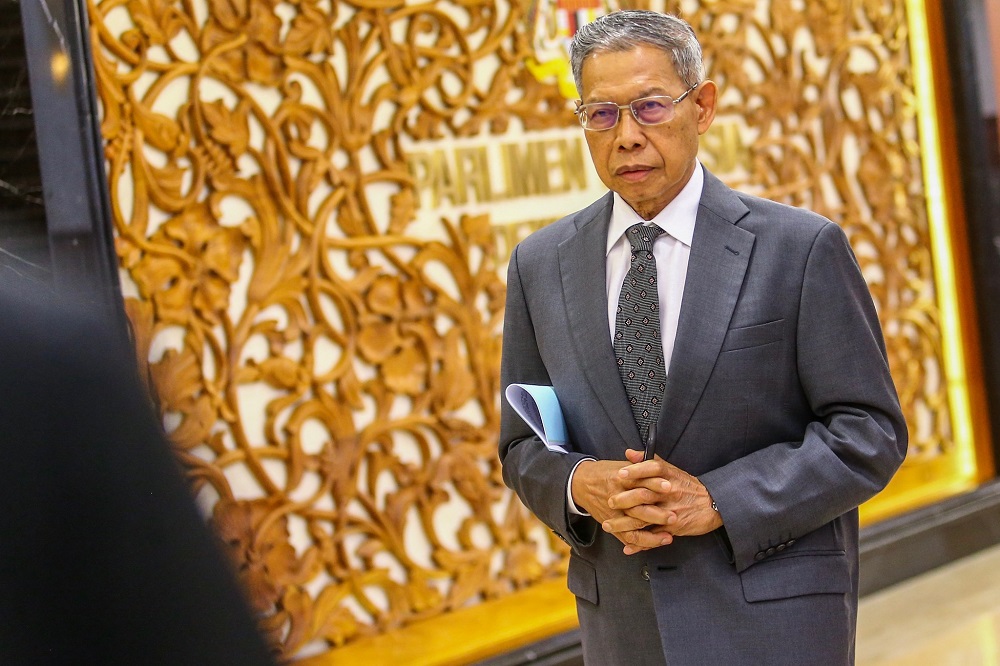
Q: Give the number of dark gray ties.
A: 1